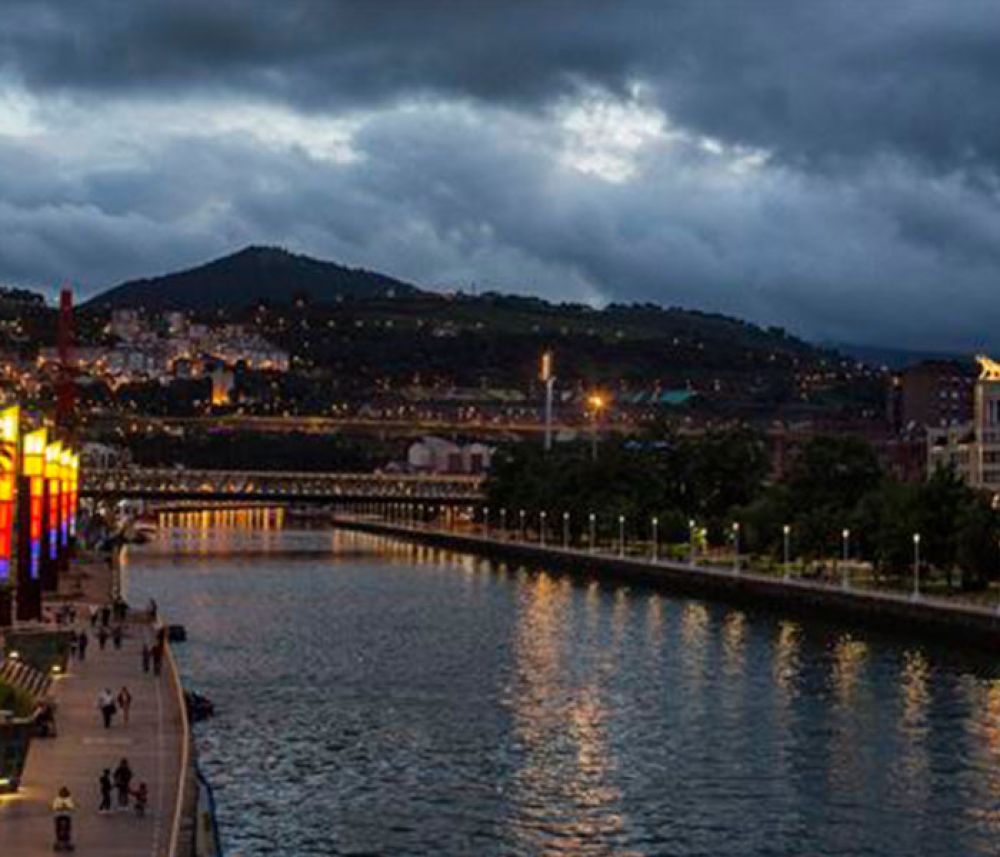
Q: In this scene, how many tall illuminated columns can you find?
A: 5